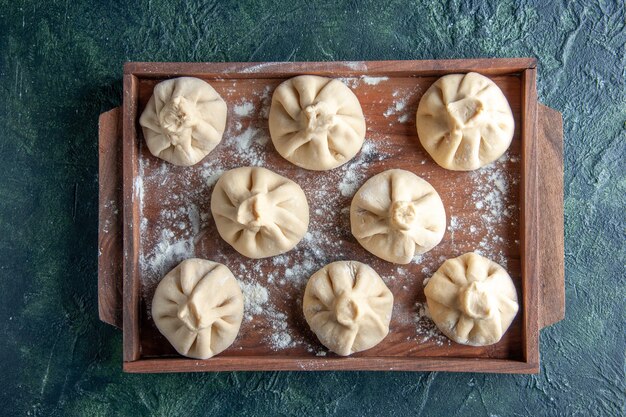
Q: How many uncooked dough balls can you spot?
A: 8